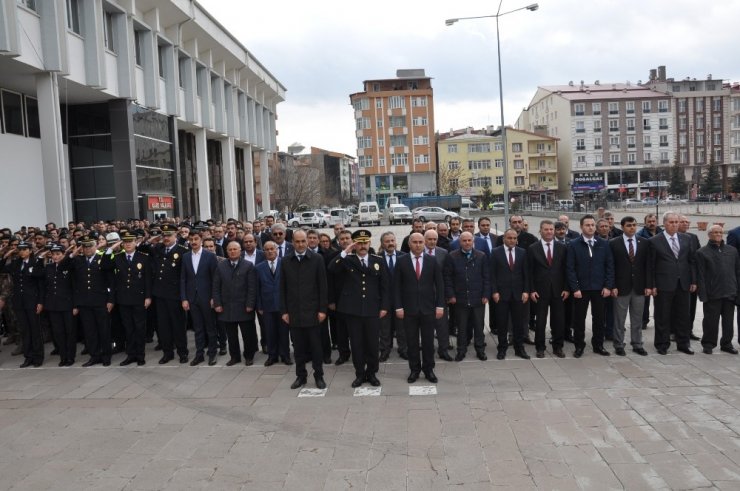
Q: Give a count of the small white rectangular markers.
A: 3